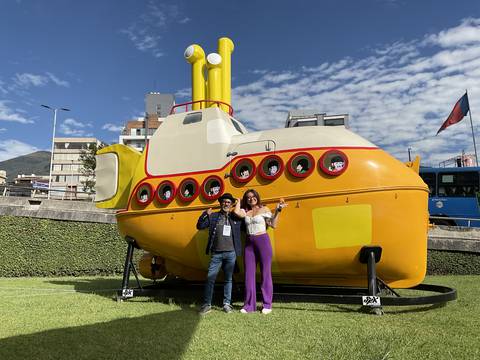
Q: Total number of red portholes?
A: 8